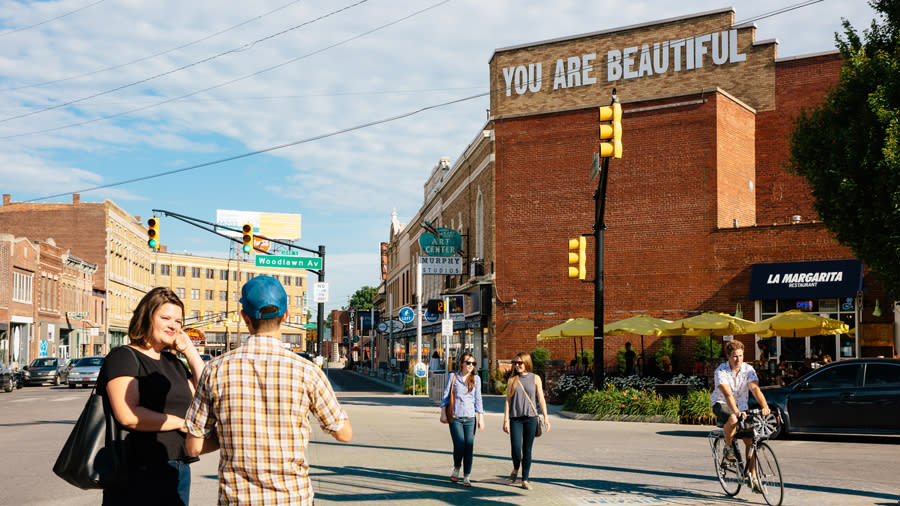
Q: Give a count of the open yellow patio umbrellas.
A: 4